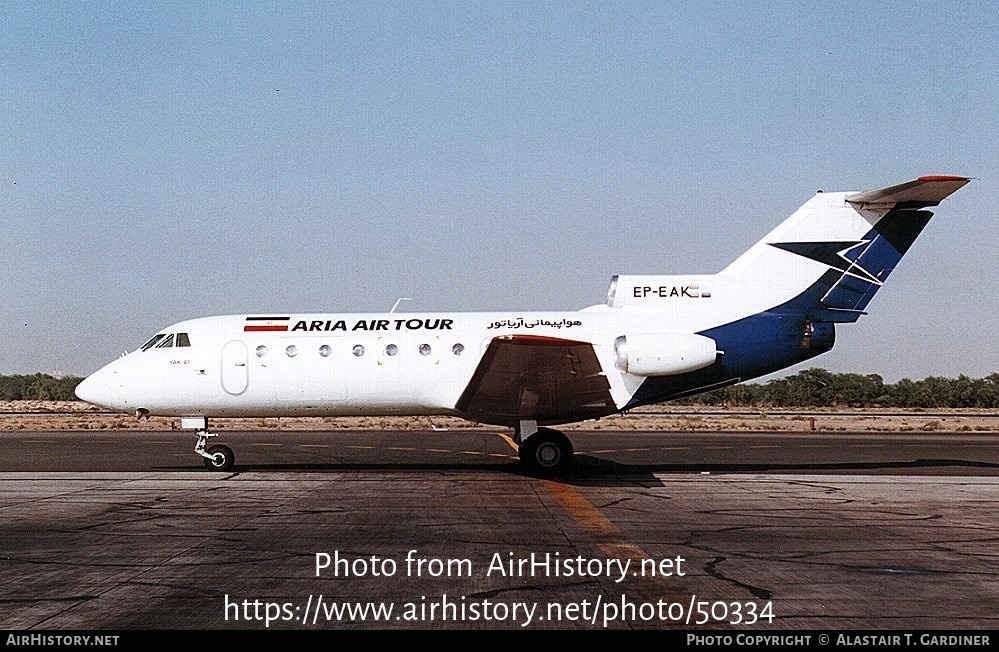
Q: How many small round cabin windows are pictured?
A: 7